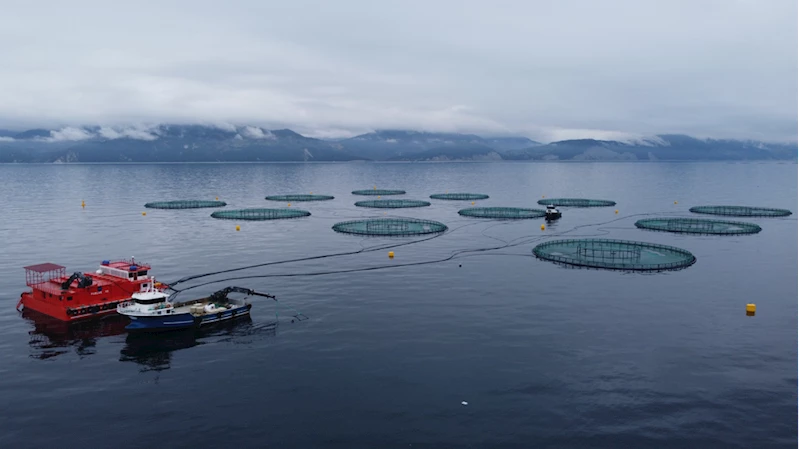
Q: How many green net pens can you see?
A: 12